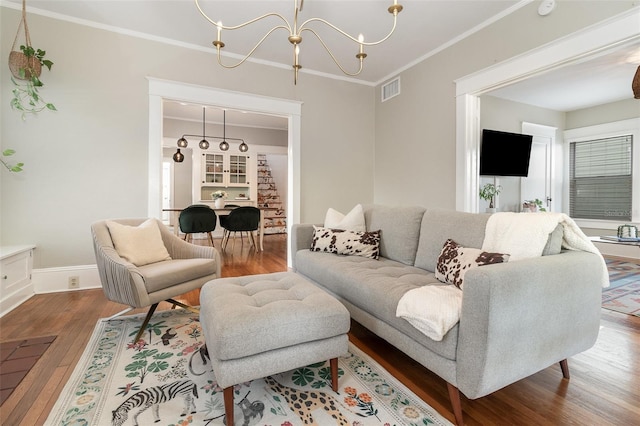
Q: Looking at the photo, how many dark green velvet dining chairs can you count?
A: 4